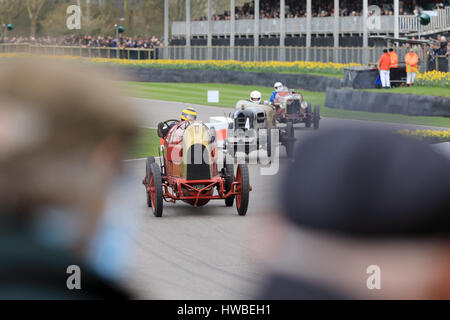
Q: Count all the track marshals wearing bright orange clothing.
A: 3